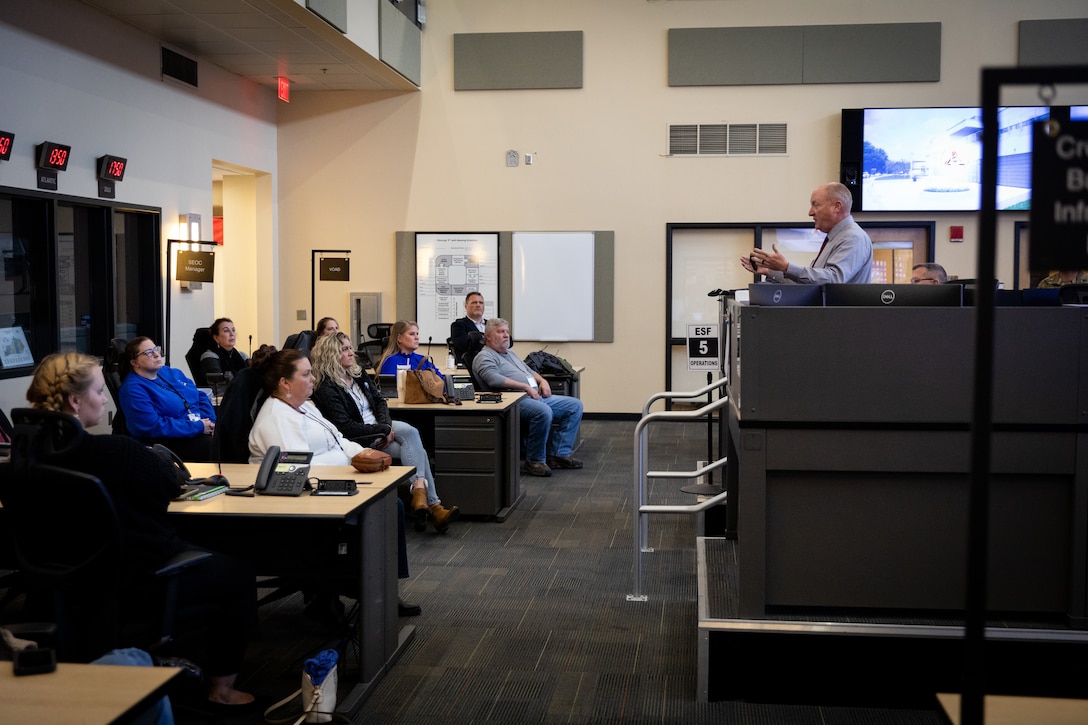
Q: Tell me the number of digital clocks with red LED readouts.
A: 3